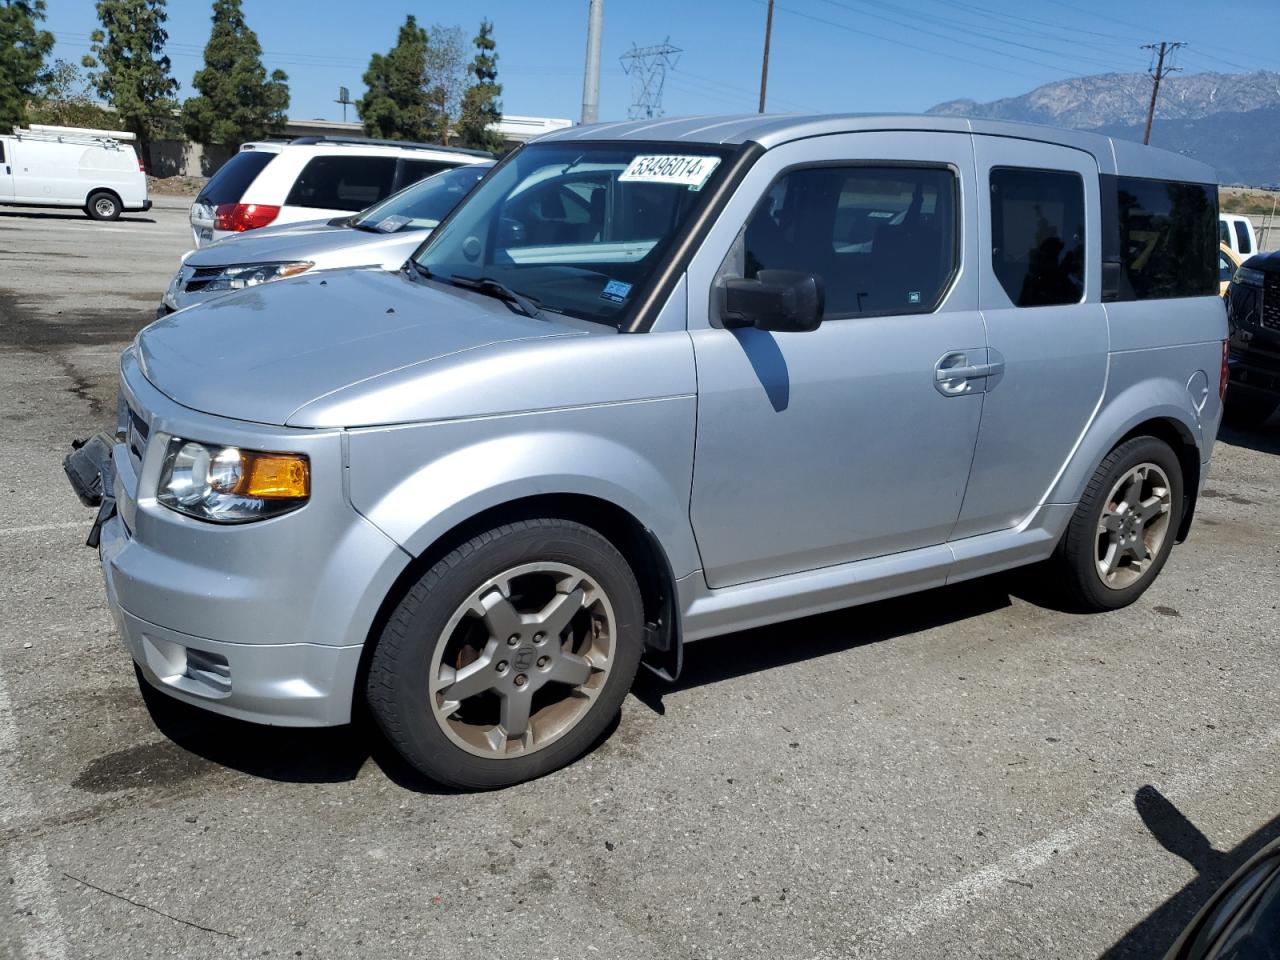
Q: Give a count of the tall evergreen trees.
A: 5